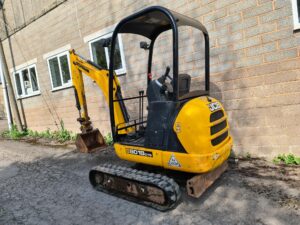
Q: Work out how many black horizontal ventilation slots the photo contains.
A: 3